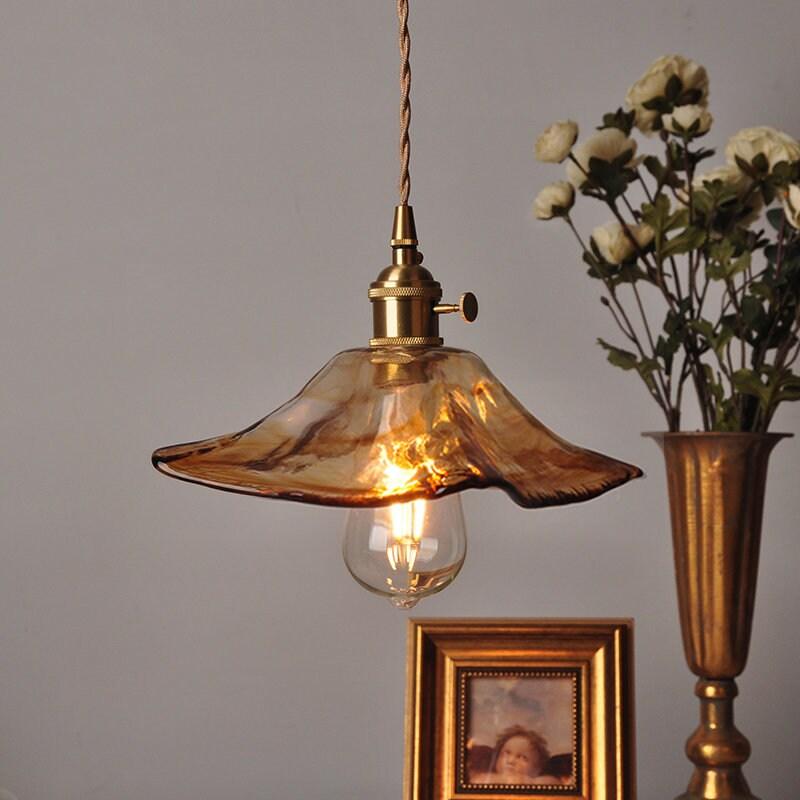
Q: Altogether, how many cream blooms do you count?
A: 9